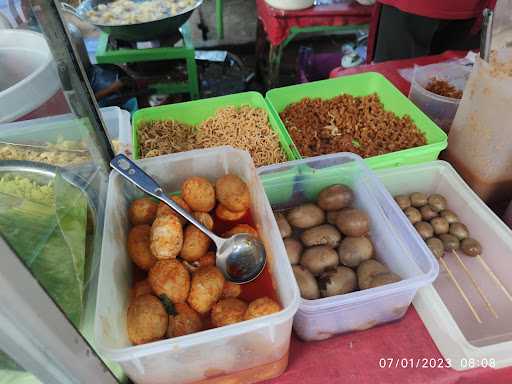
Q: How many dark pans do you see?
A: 1